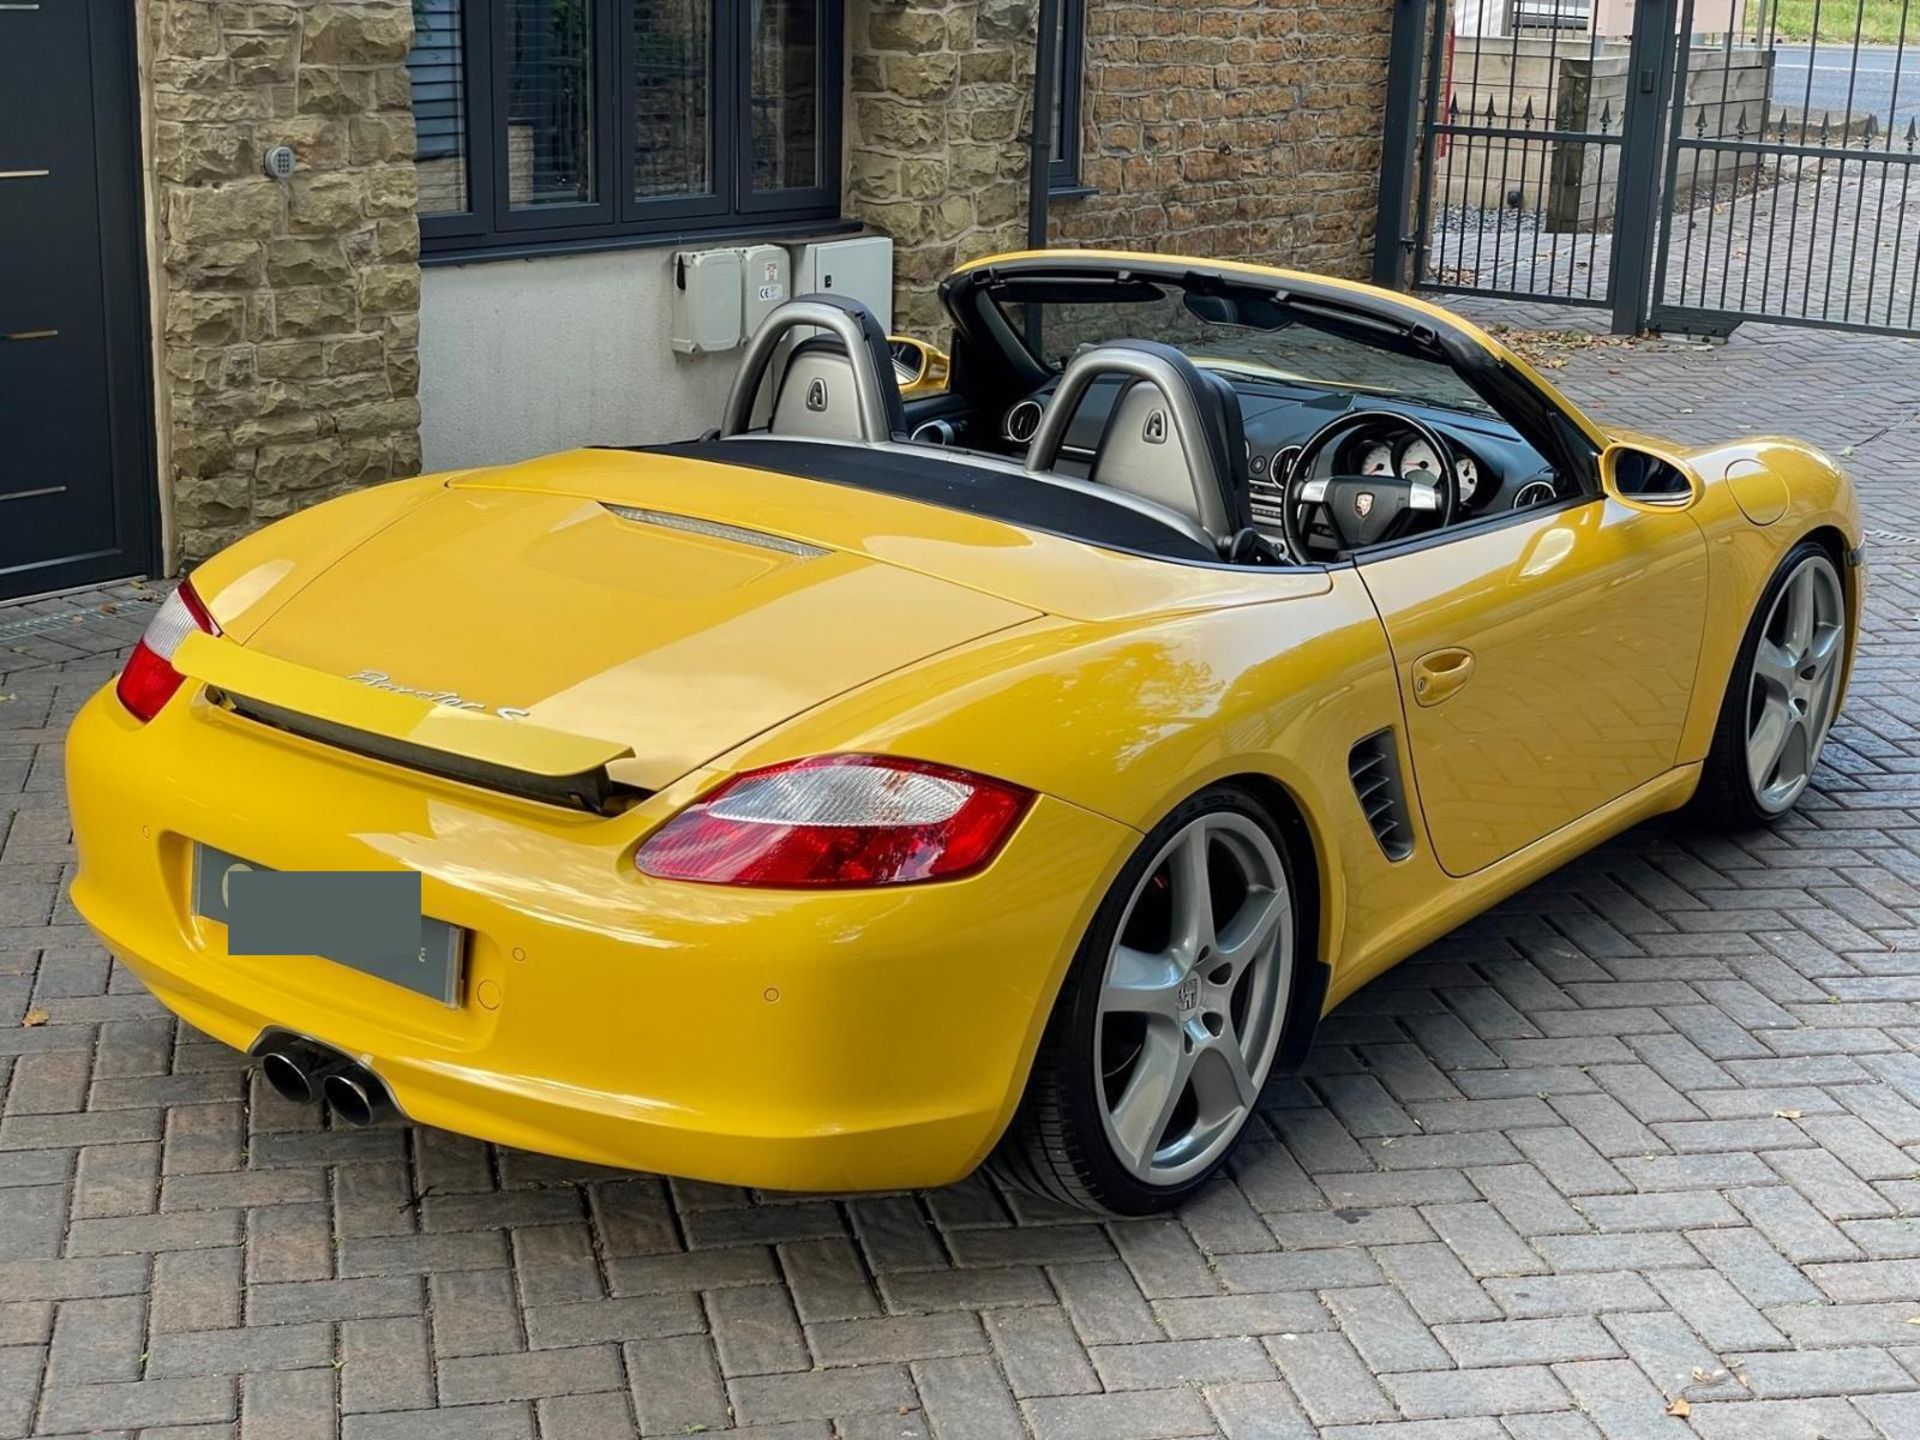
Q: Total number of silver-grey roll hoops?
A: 2